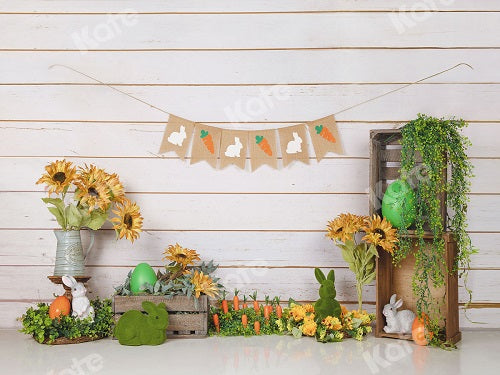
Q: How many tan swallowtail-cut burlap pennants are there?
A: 6